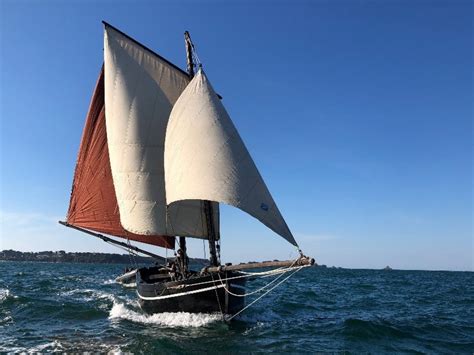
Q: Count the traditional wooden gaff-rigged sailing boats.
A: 1